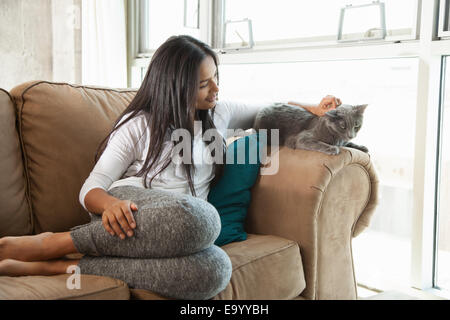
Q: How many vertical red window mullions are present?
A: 0